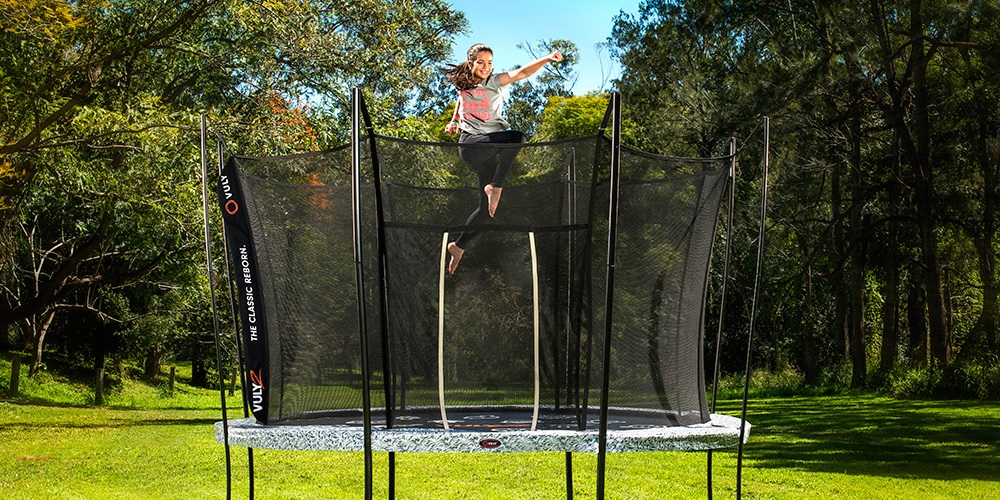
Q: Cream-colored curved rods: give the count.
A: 2